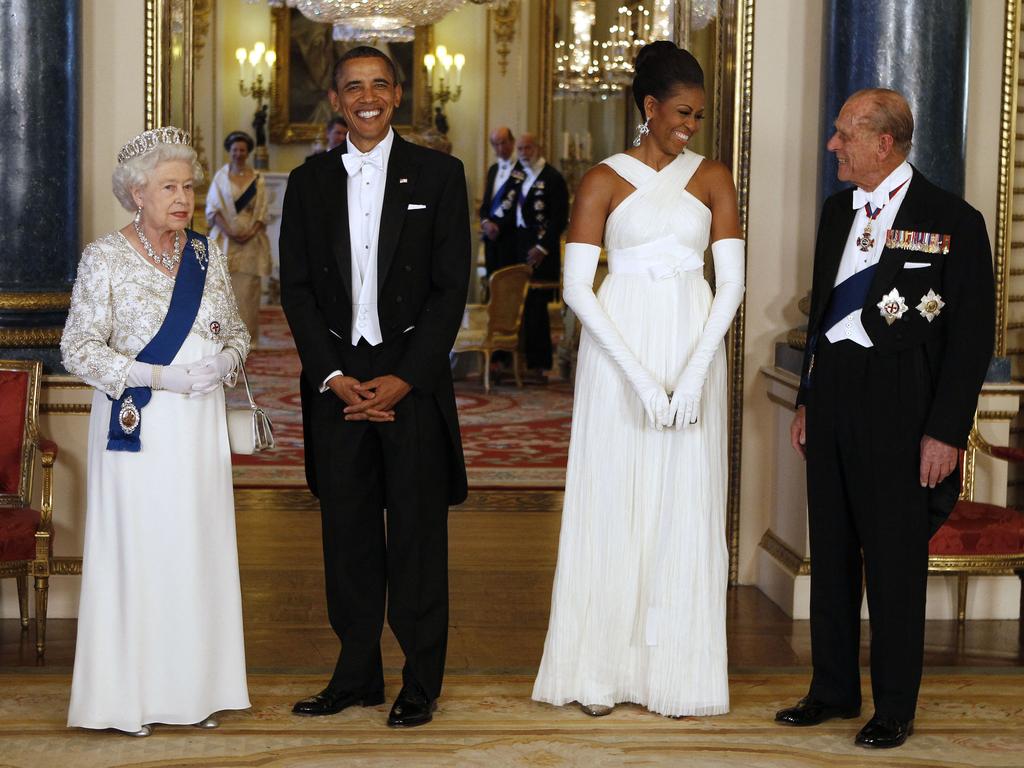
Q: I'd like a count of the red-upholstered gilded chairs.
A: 2